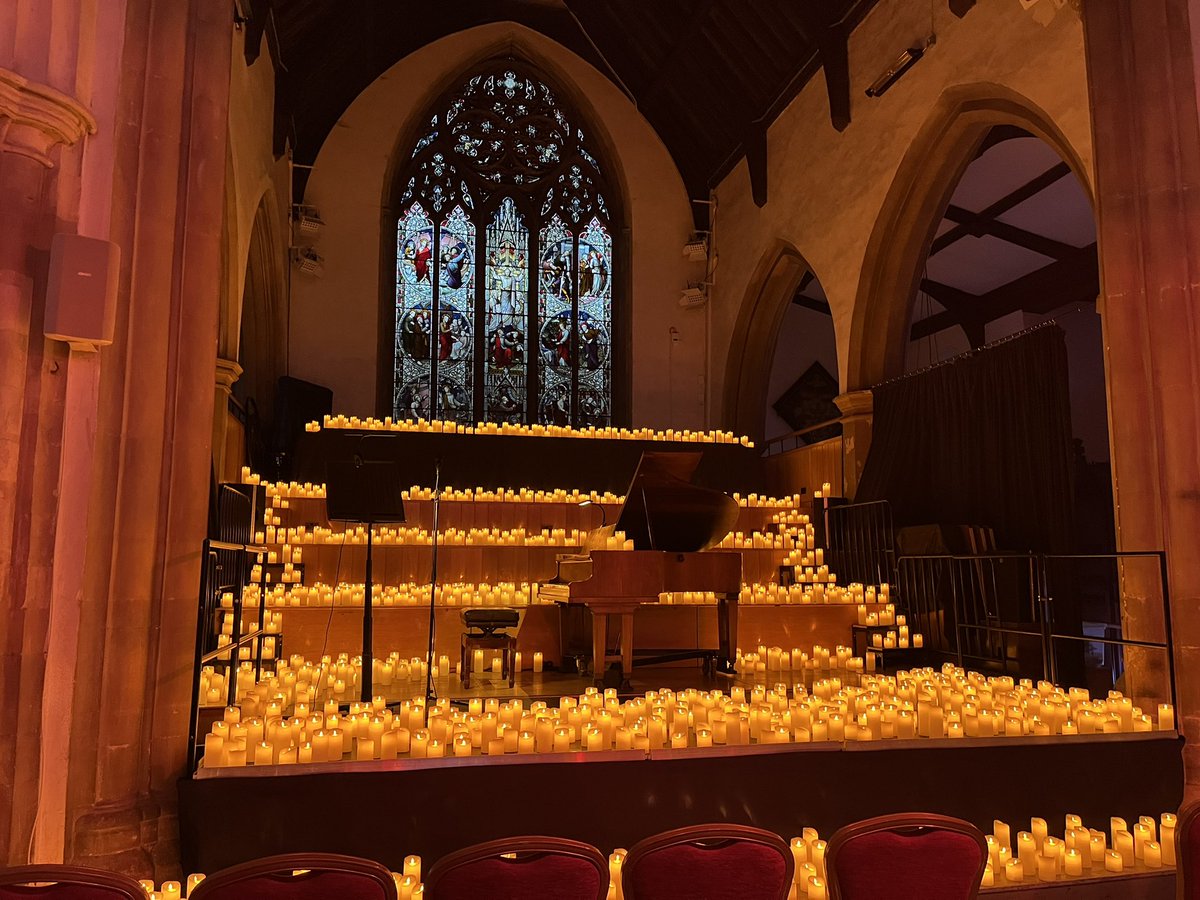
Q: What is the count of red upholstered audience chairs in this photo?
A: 6